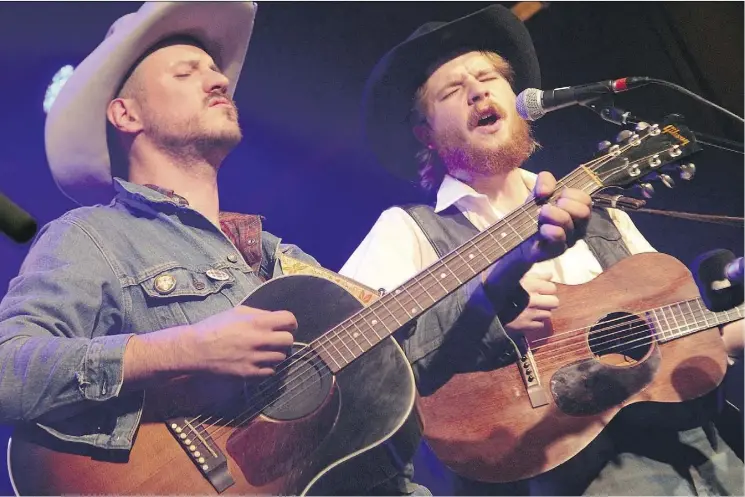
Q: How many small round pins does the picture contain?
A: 2